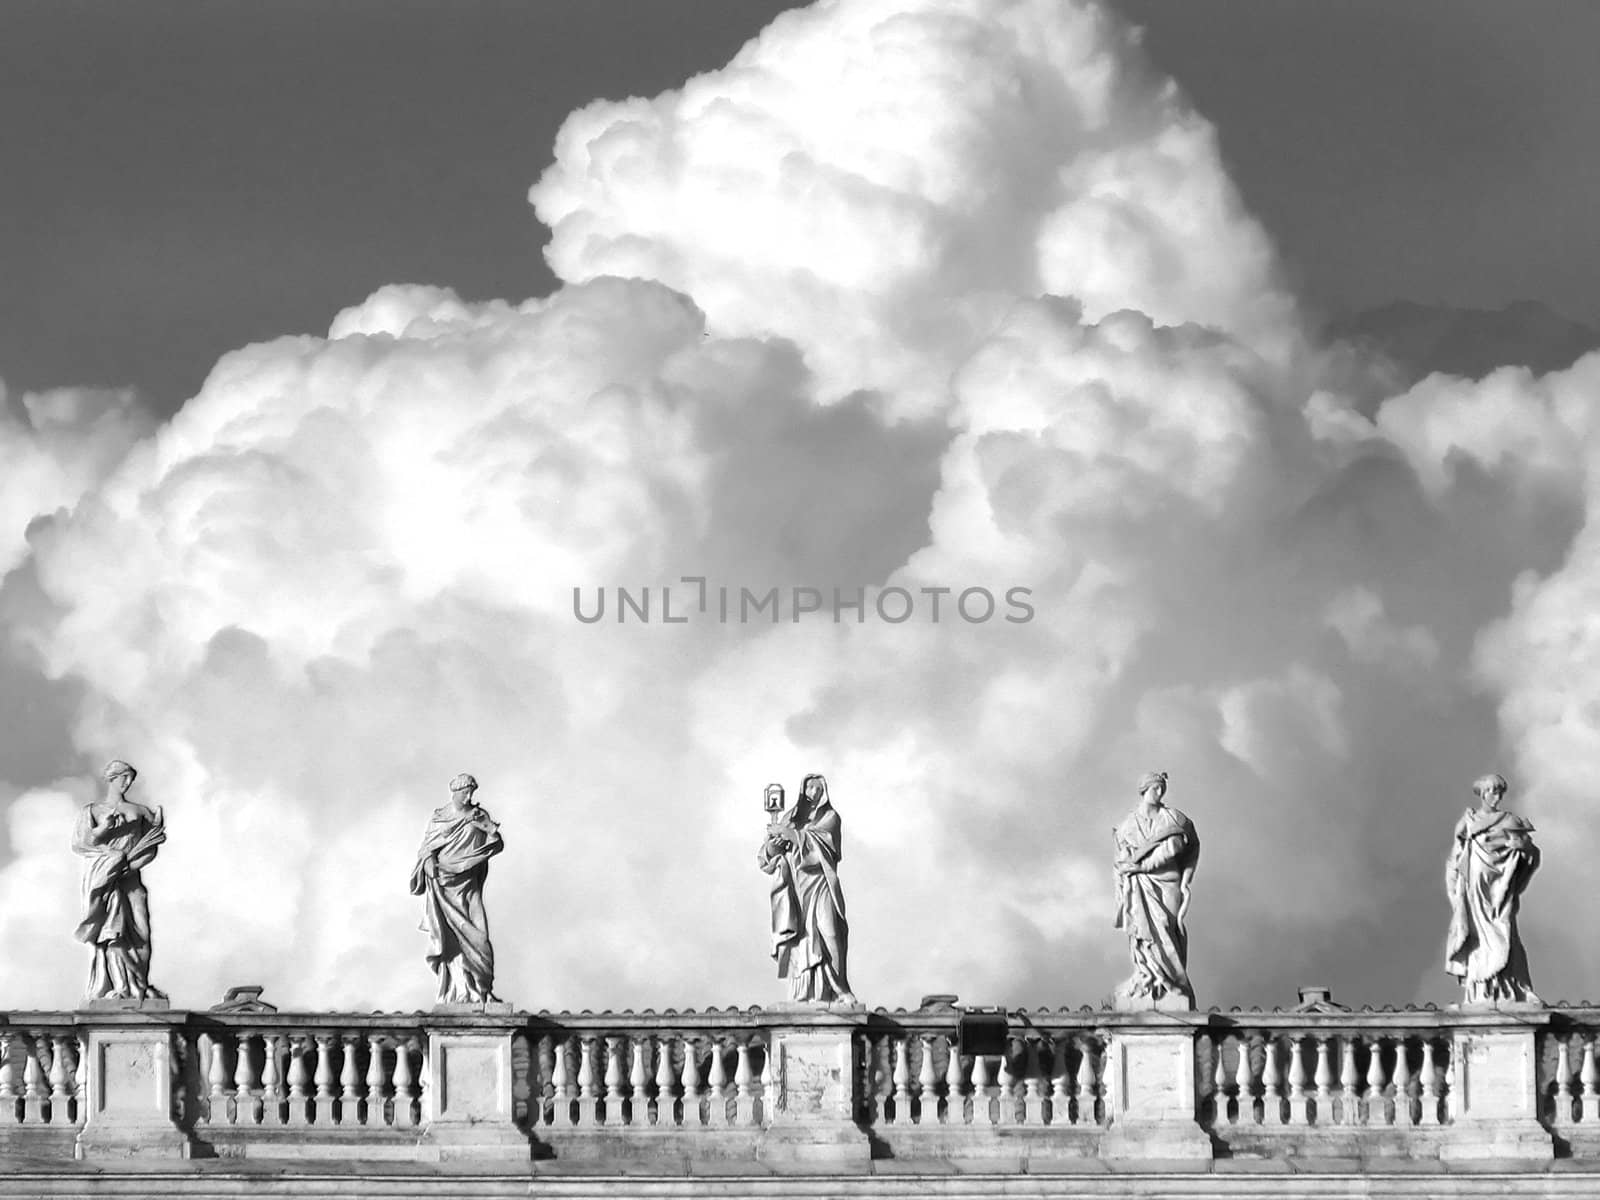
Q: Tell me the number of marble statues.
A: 5